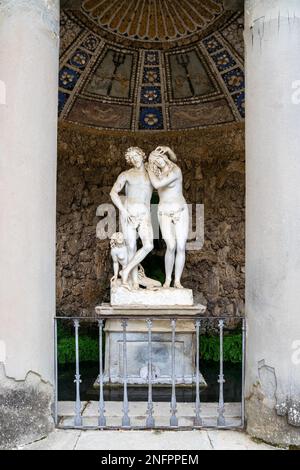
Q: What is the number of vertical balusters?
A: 7